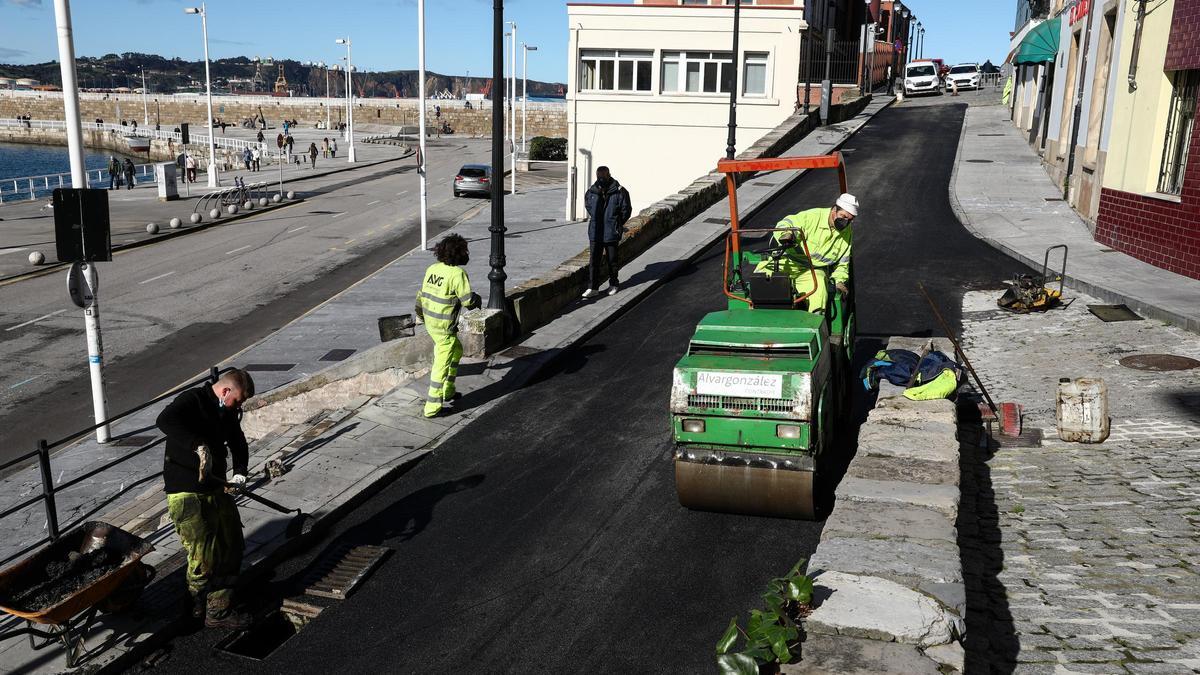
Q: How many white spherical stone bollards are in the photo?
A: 10